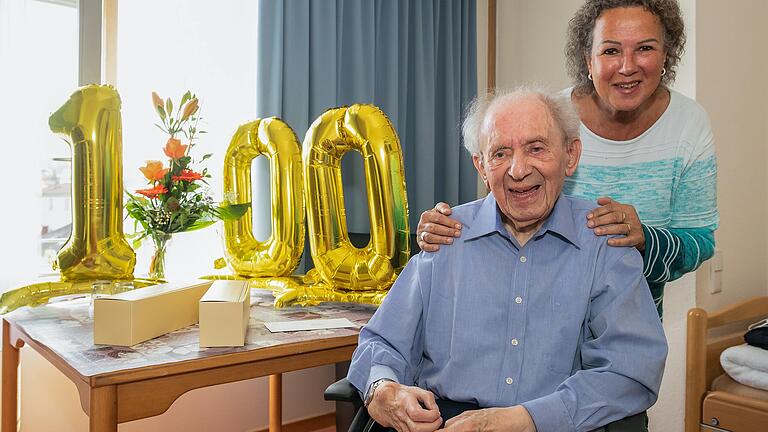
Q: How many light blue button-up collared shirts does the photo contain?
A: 1